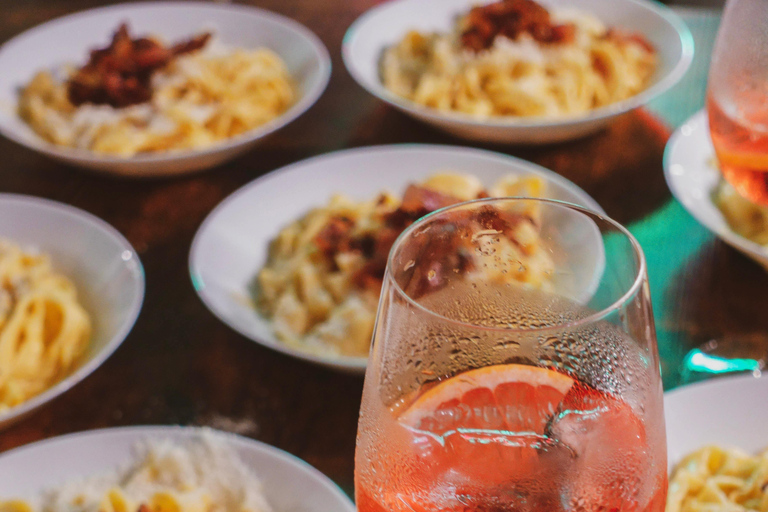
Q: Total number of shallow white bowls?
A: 7